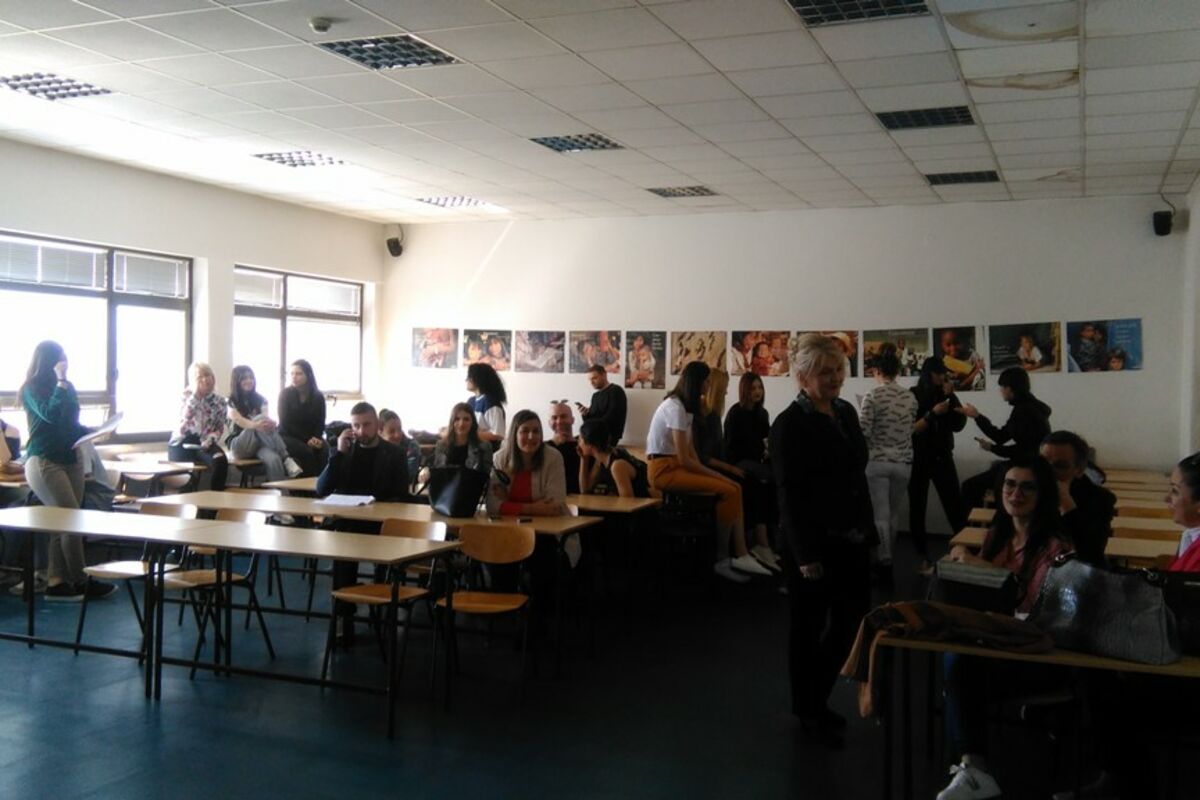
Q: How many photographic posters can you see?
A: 12